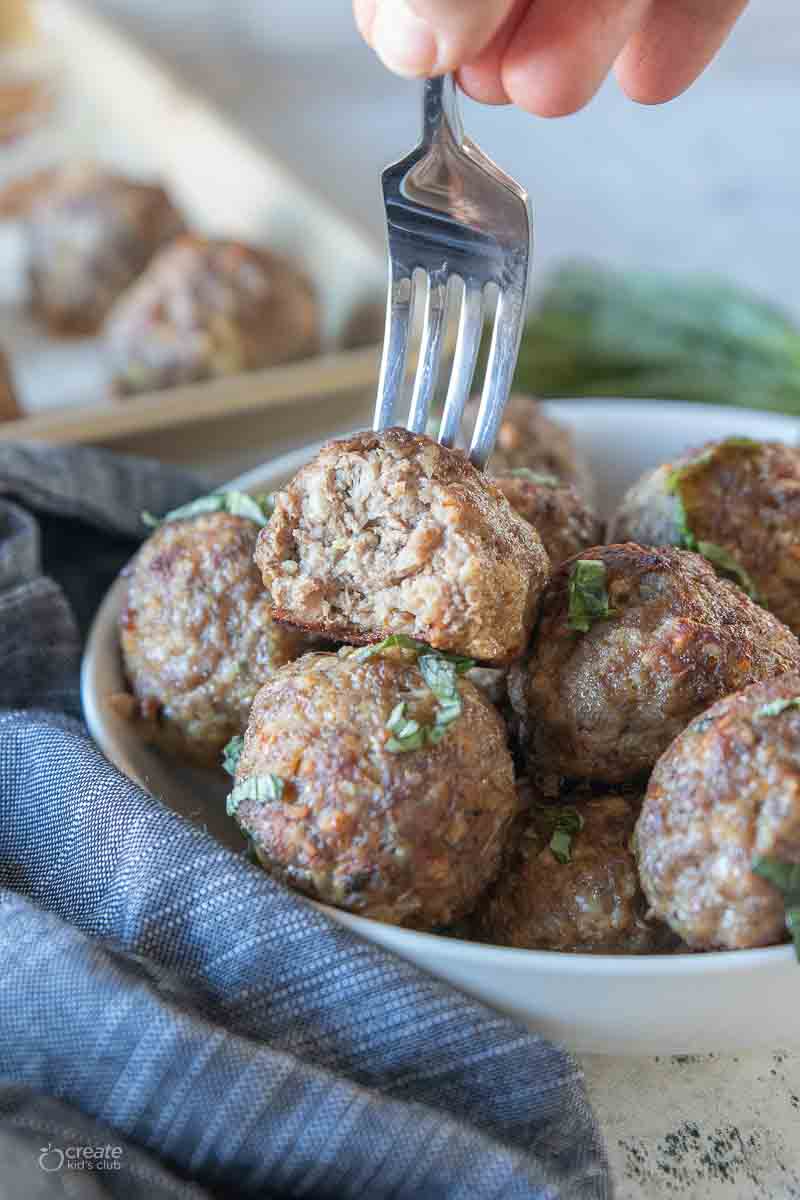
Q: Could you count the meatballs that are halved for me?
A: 1